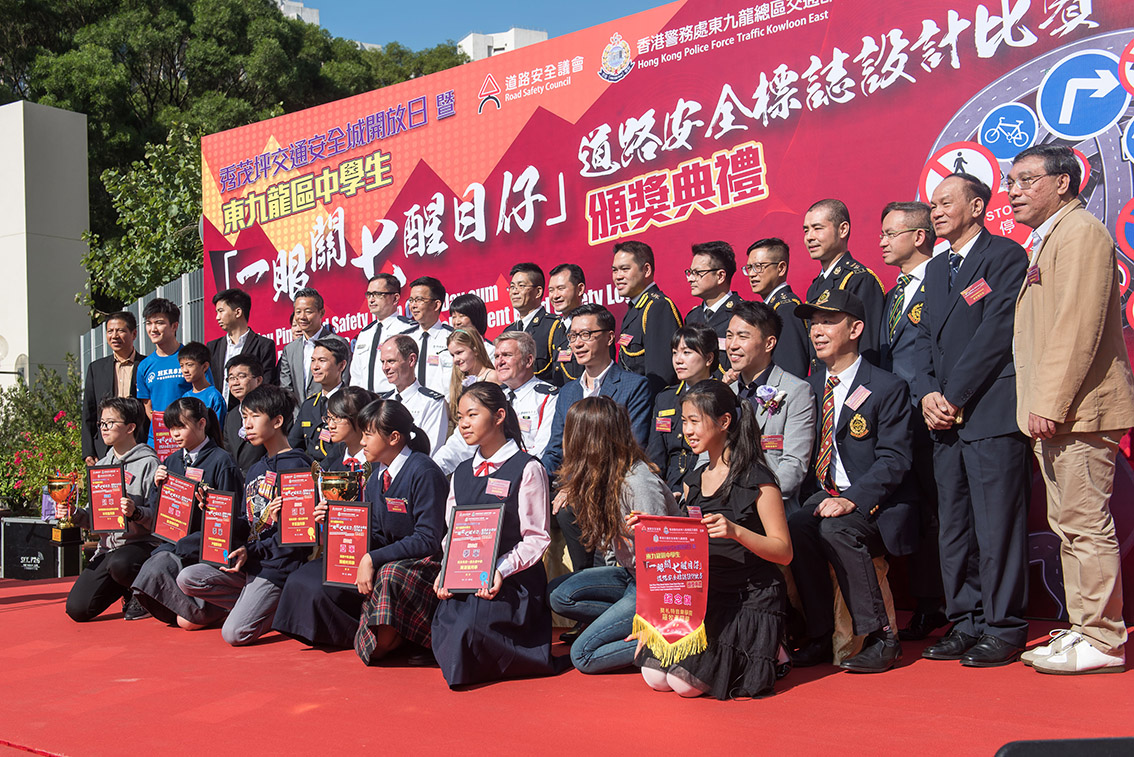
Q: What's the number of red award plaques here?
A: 6